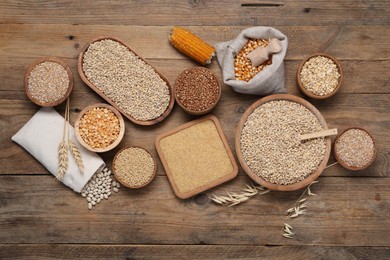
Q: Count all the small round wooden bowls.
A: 6